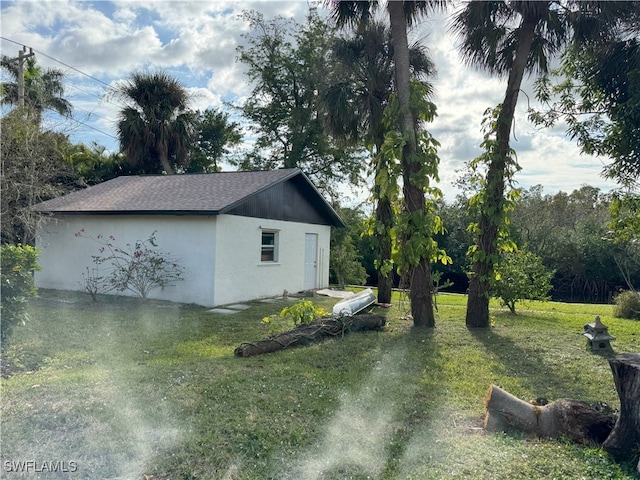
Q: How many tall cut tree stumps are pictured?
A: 1